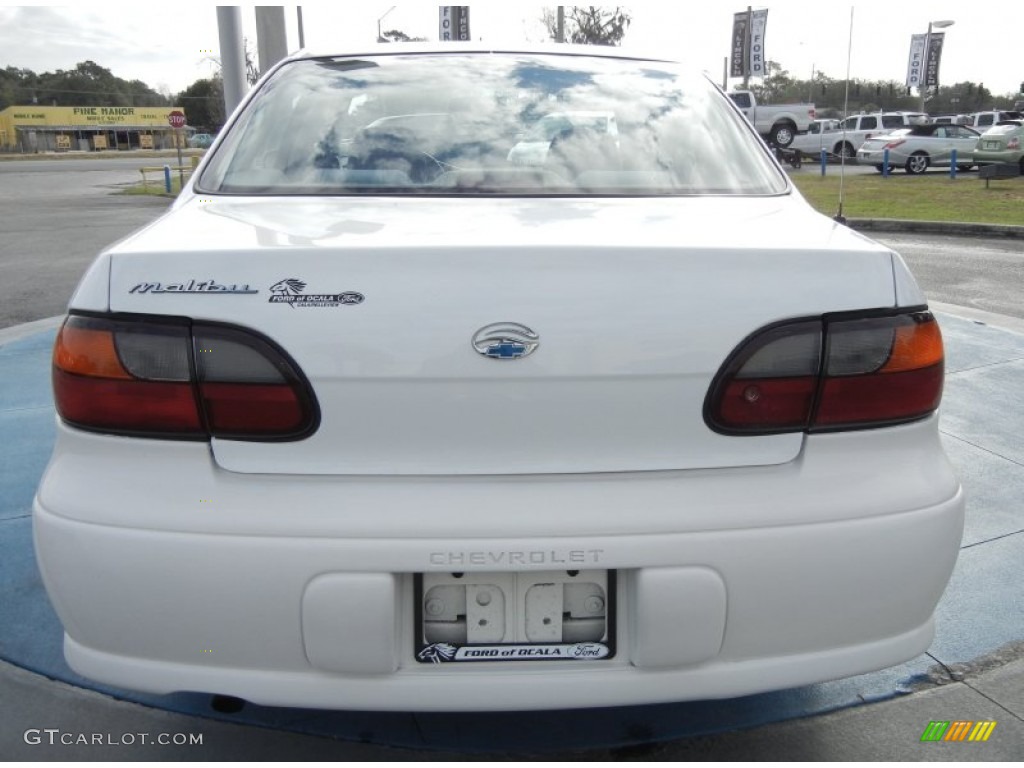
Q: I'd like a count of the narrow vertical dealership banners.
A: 6